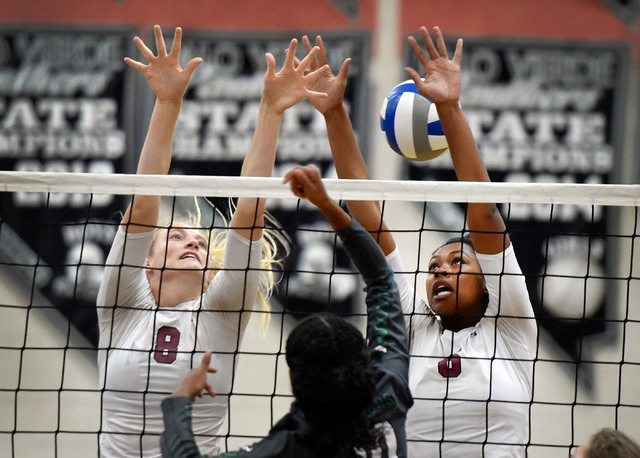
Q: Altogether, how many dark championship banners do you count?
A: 3